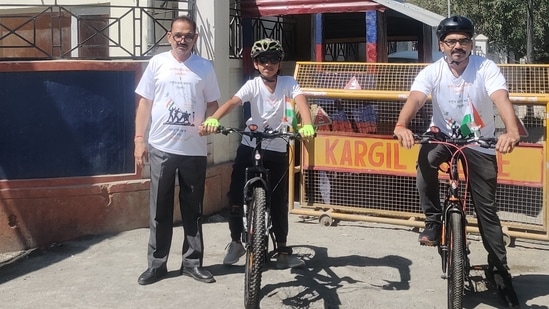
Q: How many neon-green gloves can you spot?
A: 2